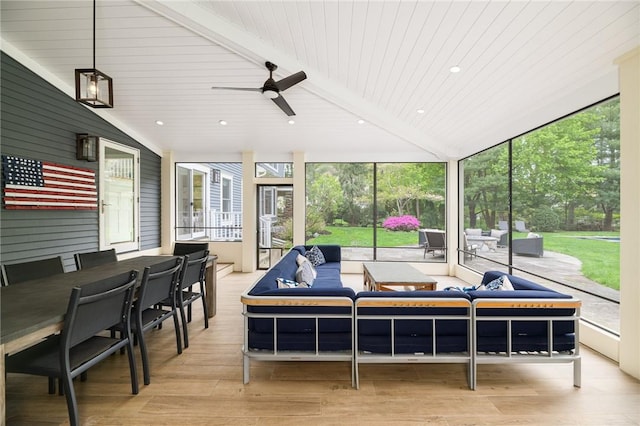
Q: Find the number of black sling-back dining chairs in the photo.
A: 6